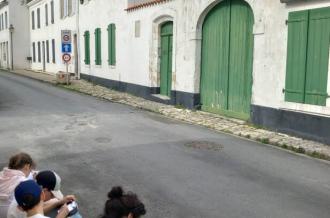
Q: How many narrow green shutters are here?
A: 3